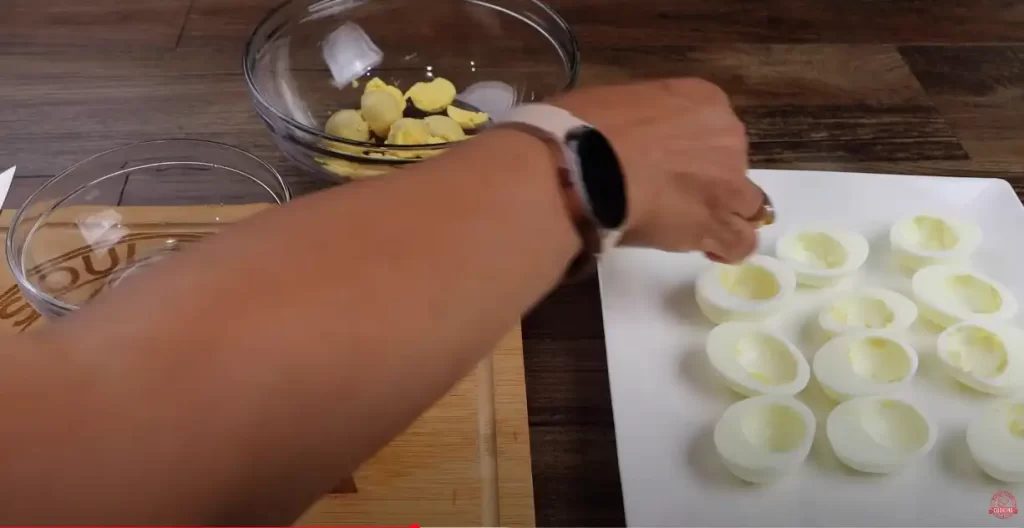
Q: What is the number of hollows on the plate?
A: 11